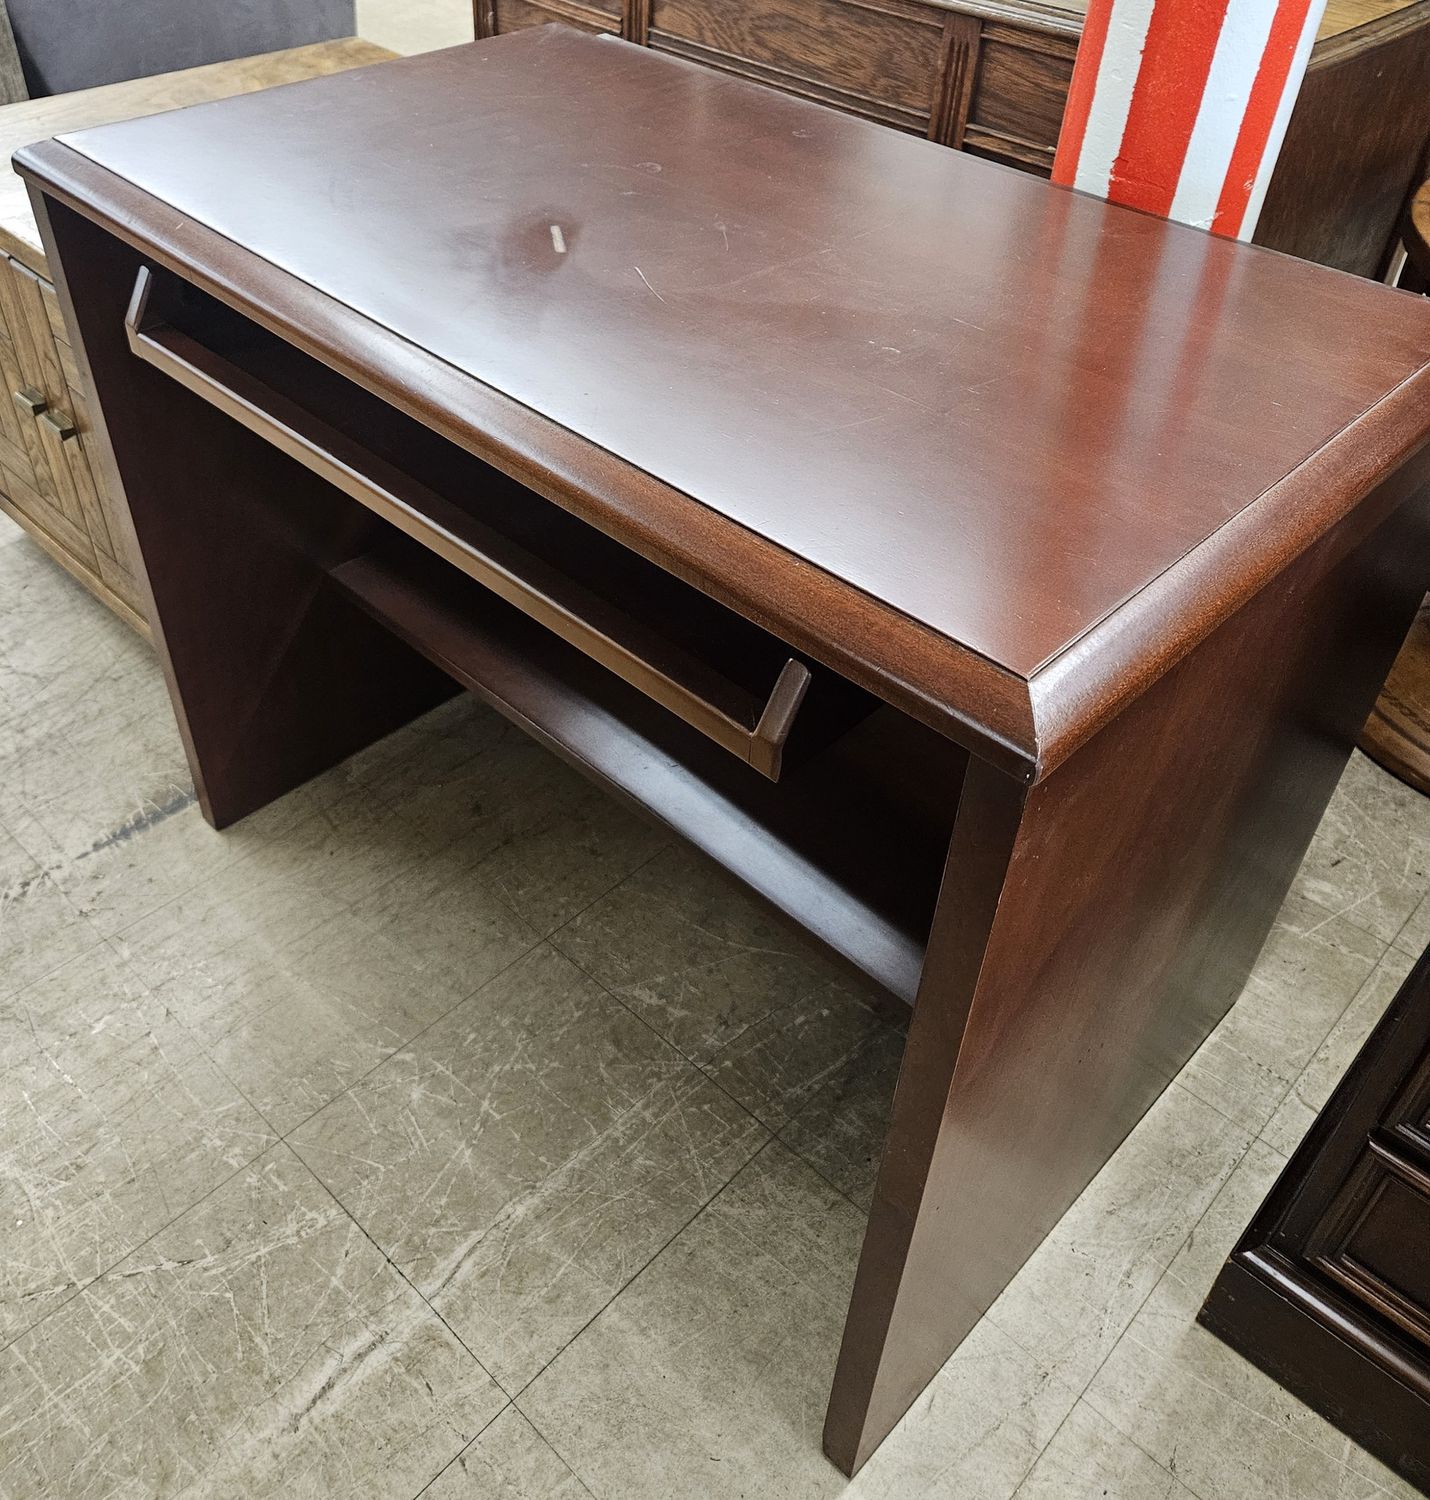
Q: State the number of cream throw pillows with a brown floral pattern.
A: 0